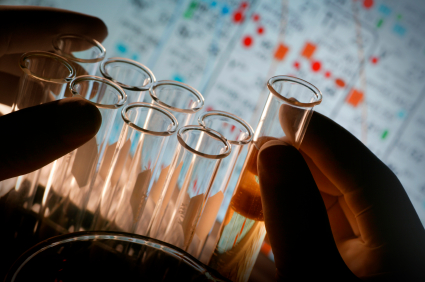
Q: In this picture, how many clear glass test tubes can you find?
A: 9